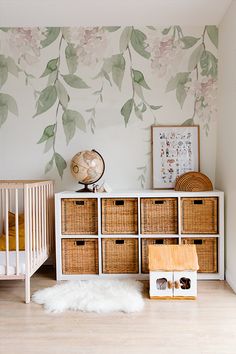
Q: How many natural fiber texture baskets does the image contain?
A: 8